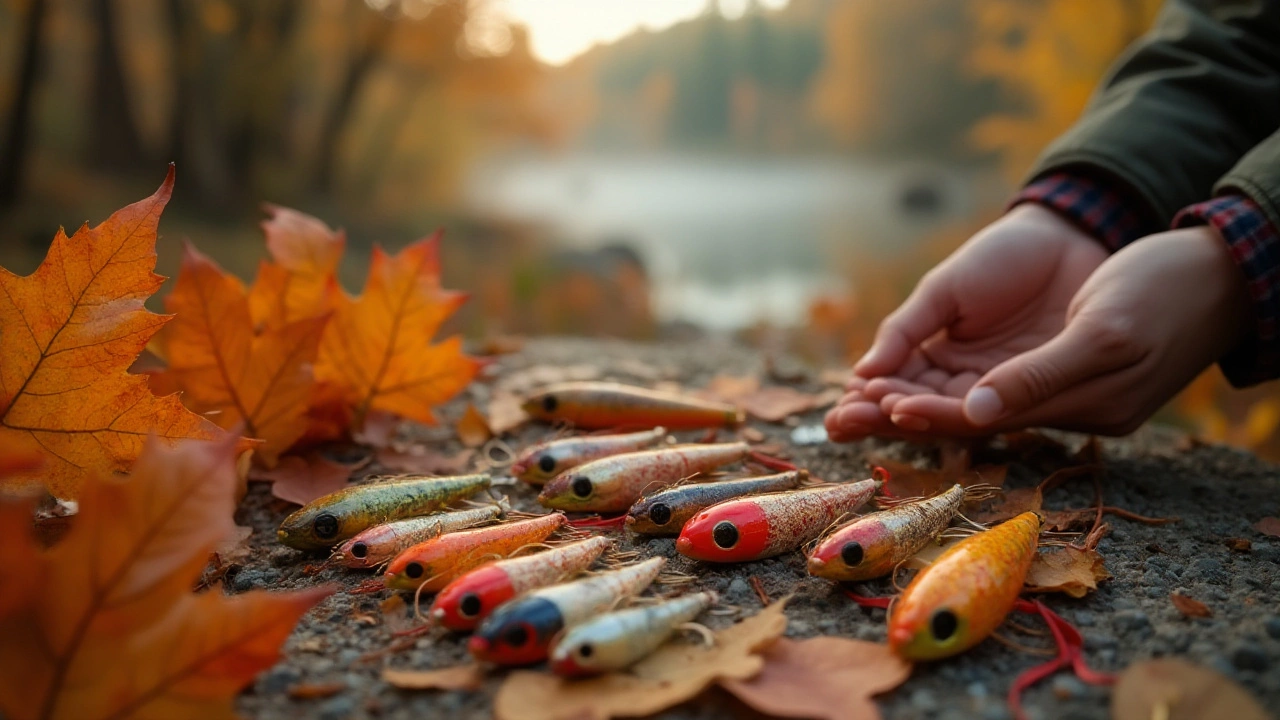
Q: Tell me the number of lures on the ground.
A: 13